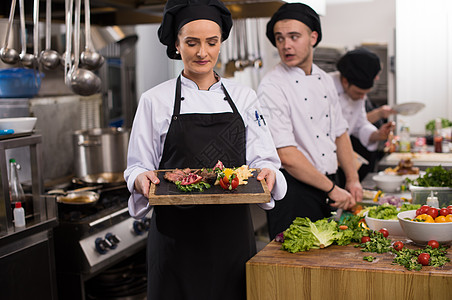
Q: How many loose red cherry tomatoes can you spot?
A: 5